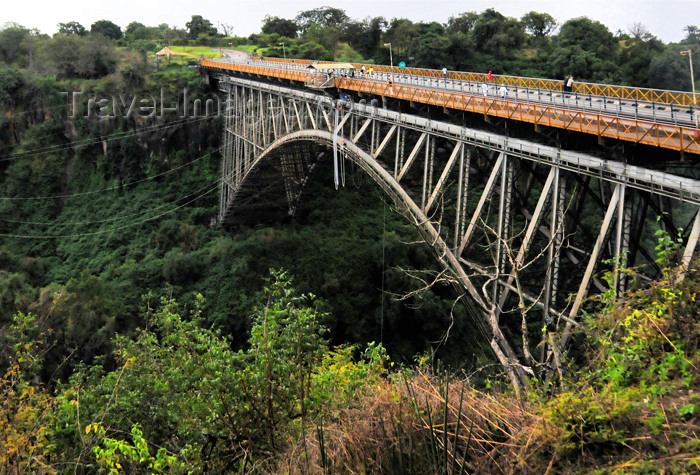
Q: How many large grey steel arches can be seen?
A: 1